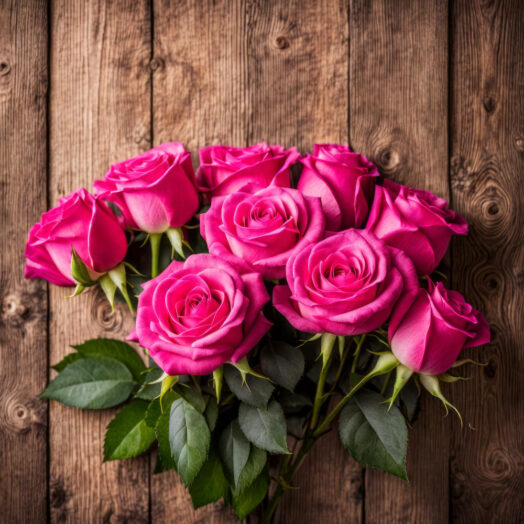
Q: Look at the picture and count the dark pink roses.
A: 9